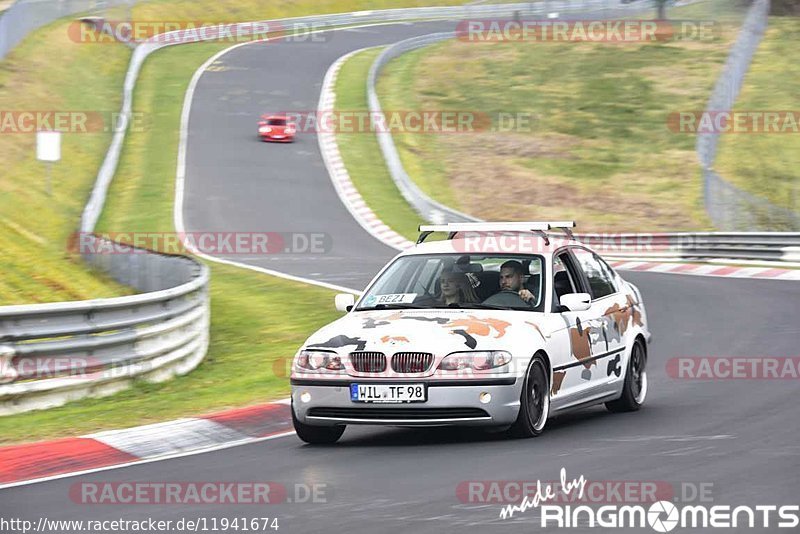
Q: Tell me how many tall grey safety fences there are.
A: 2